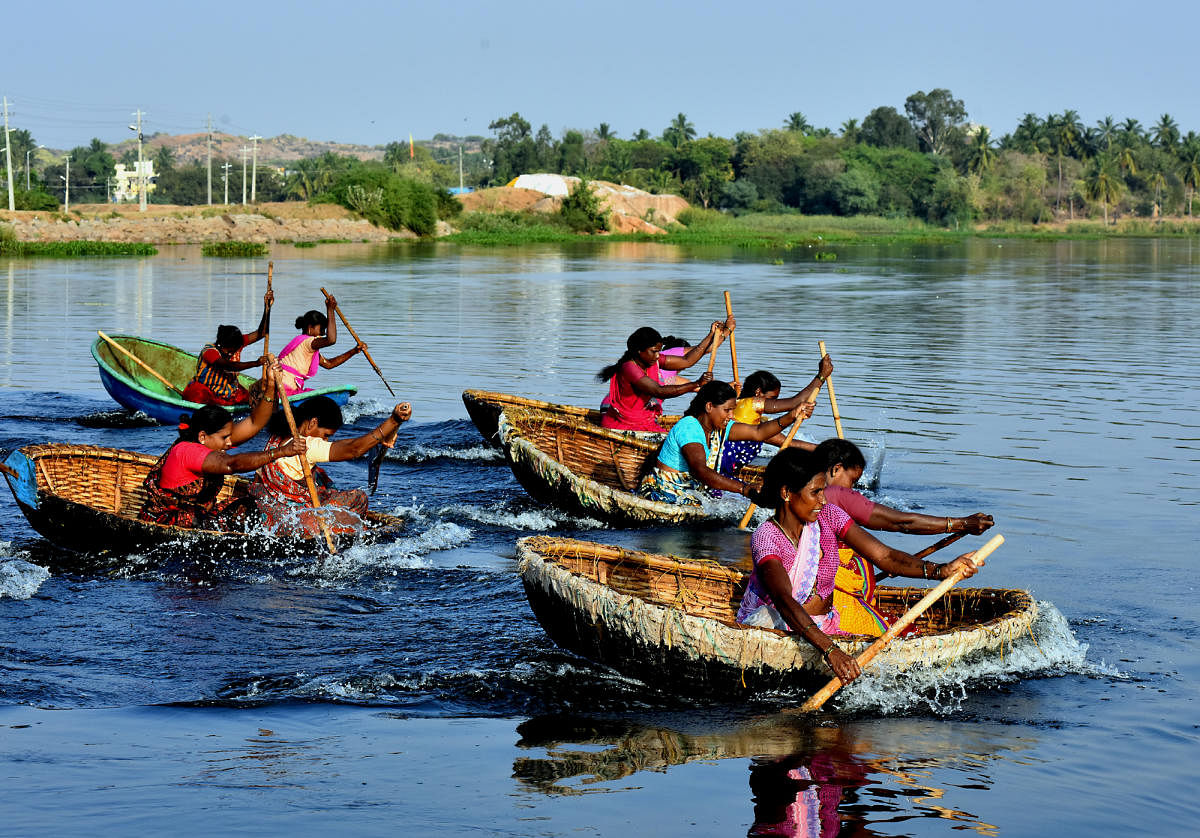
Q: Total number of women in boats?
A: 10